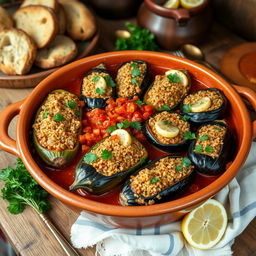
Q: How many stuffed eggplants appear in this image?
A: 9